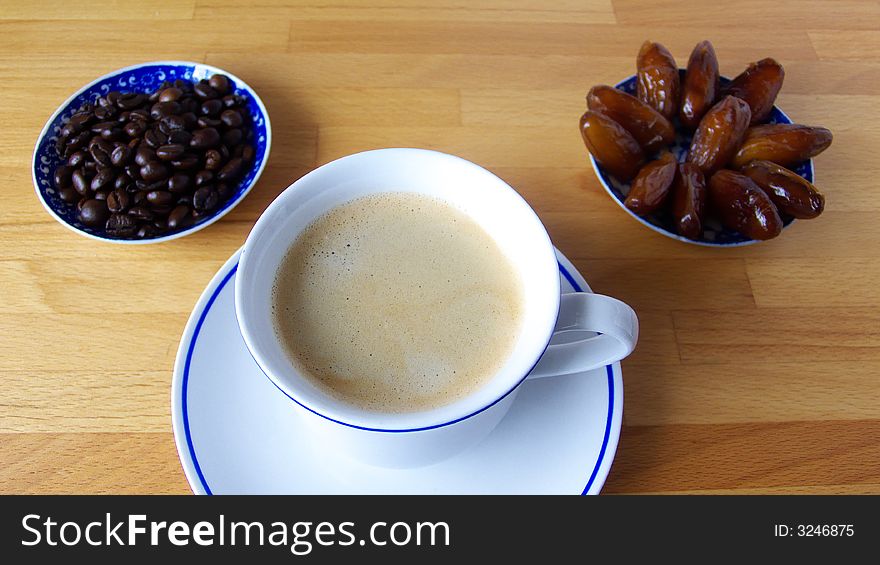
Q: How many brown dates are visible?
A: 11